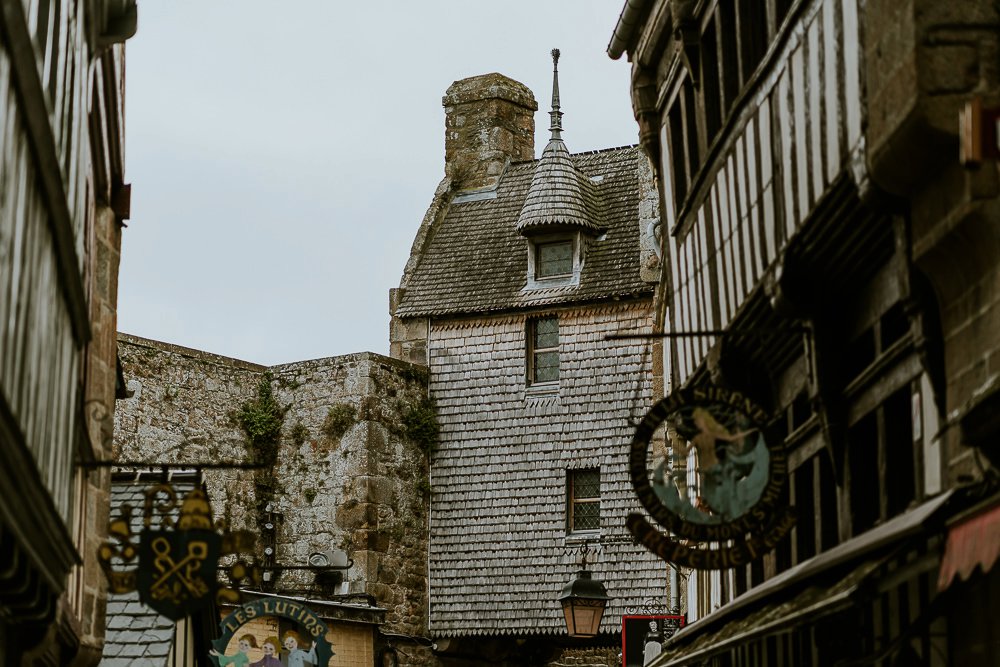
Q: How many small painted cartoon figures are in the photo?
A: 3